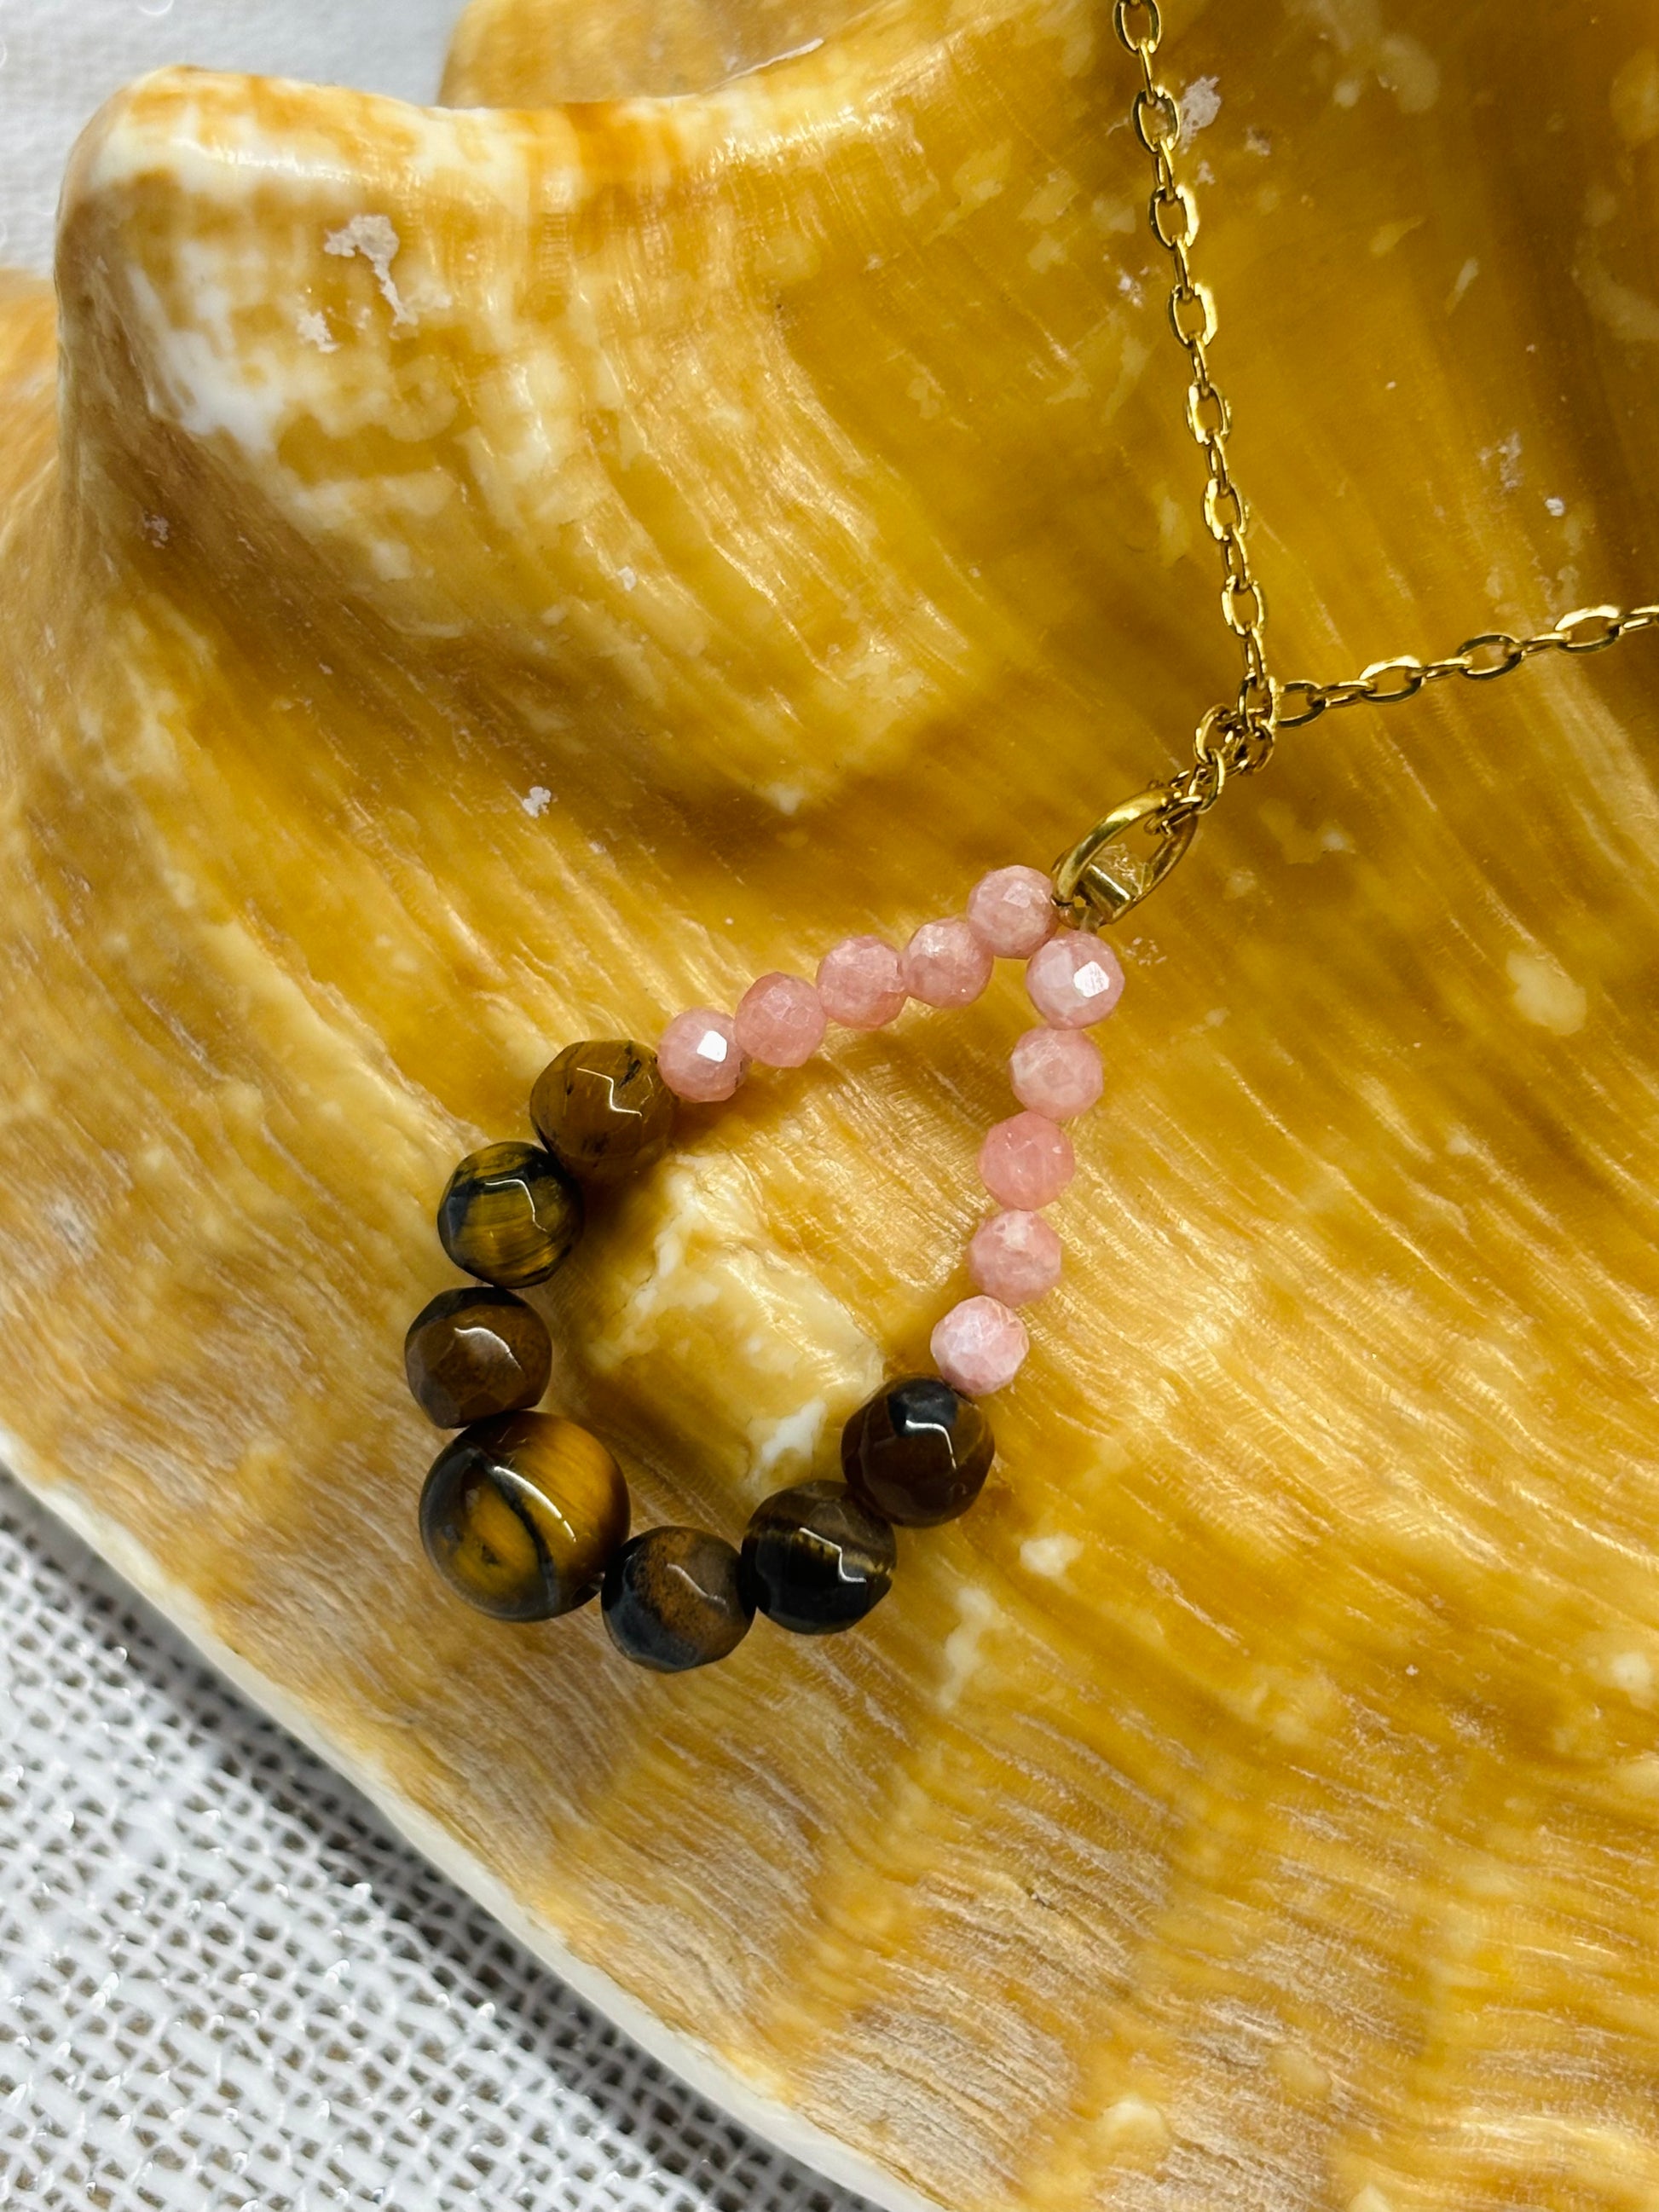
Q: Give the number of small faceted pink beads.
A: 10